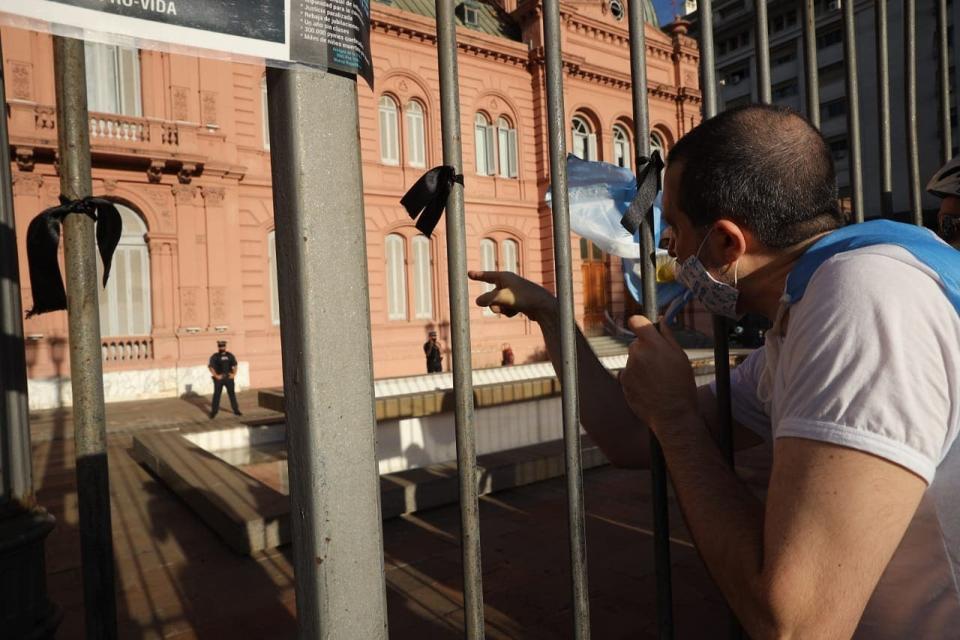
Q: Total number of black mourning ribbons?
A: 3